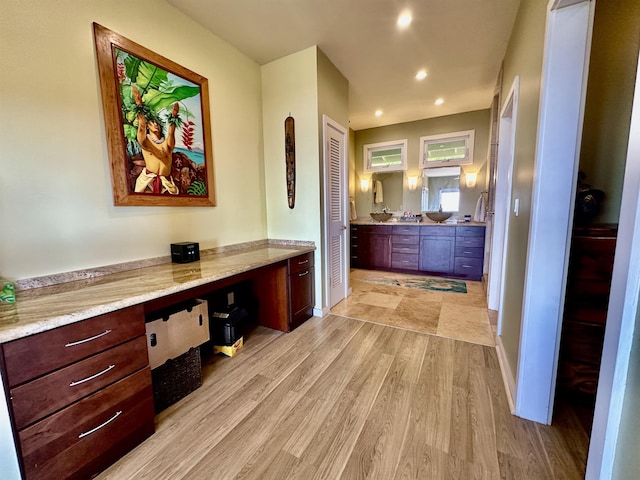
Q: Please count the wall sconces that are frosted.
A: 3